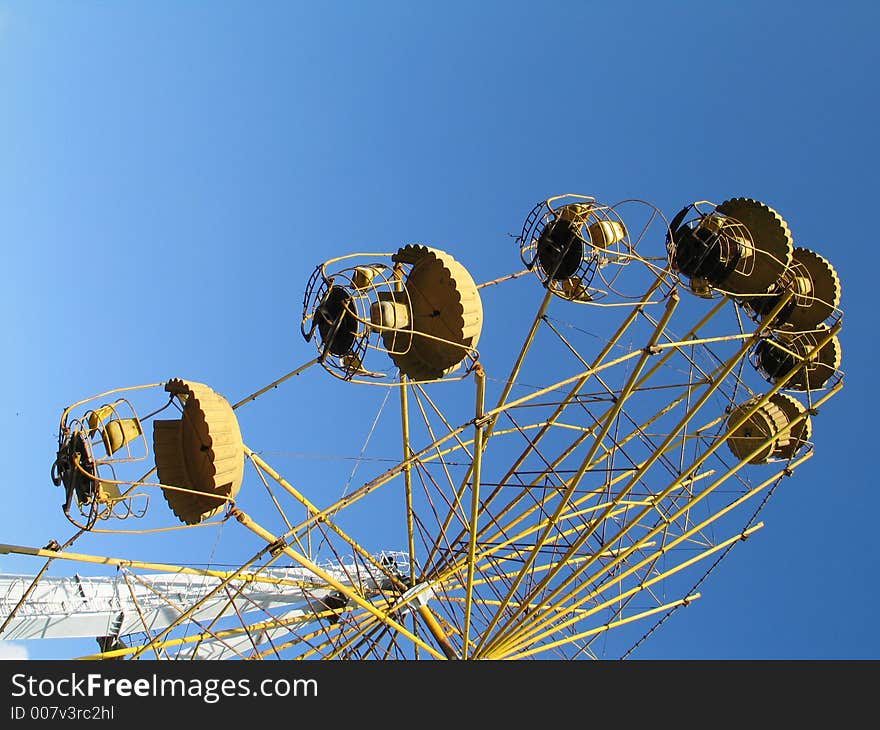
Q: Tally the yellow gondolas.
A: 7